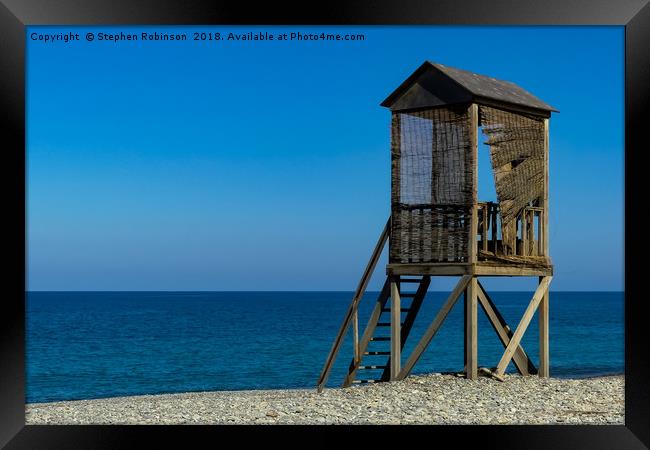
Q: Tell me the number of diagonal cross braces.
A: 3